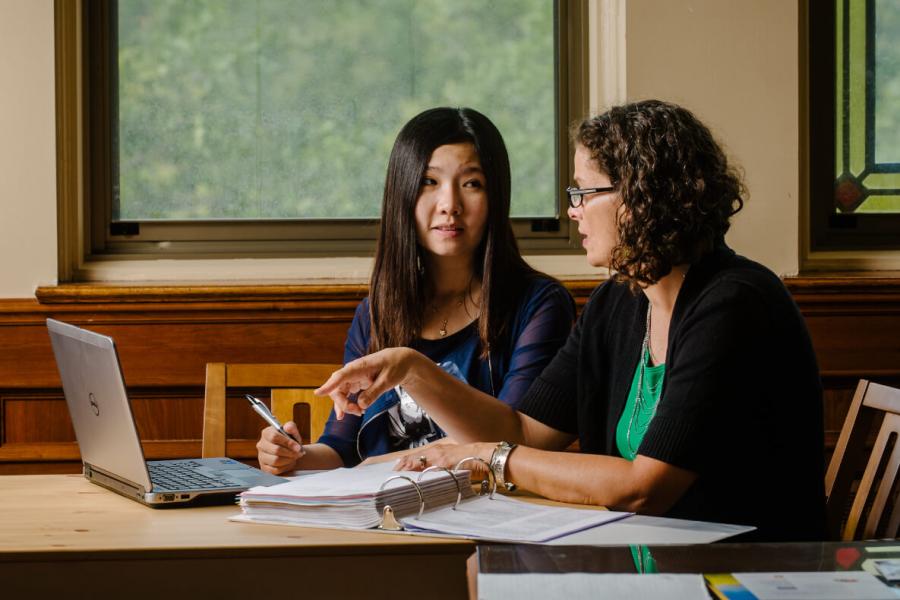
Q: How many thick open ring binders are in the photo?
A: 1